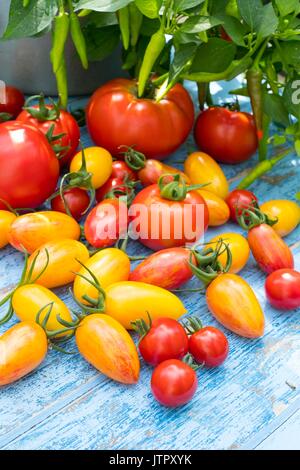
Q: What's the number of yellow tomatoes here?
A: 14